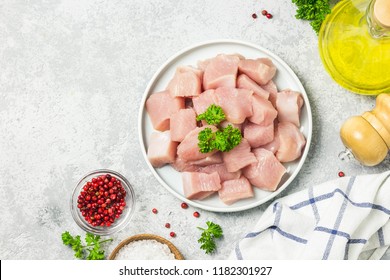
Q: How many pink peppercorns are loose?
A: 9